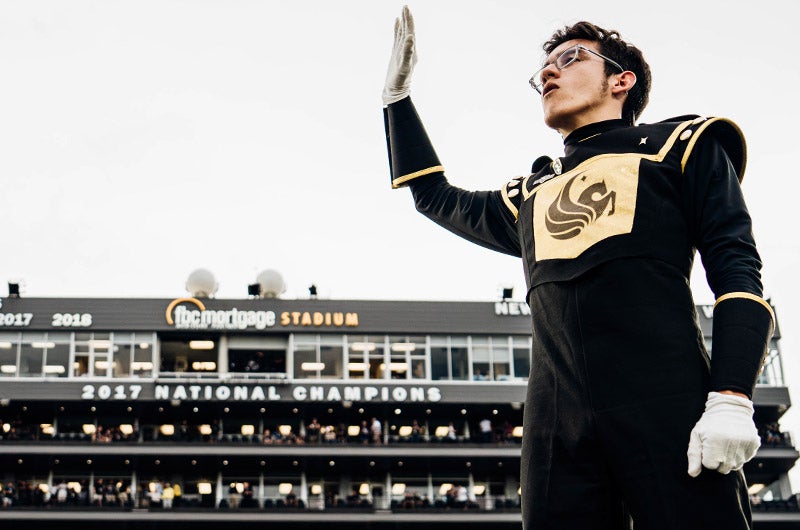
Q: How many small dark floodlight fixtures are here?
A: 4